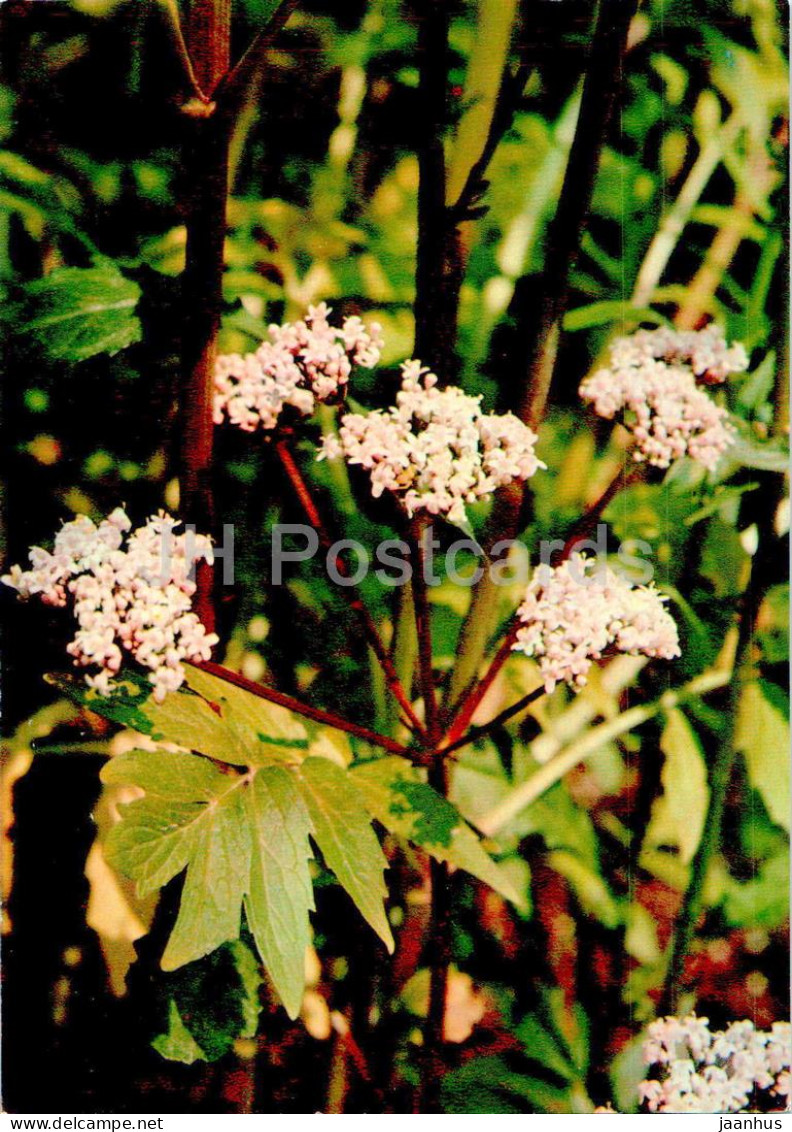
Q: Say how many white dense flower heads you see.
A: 6